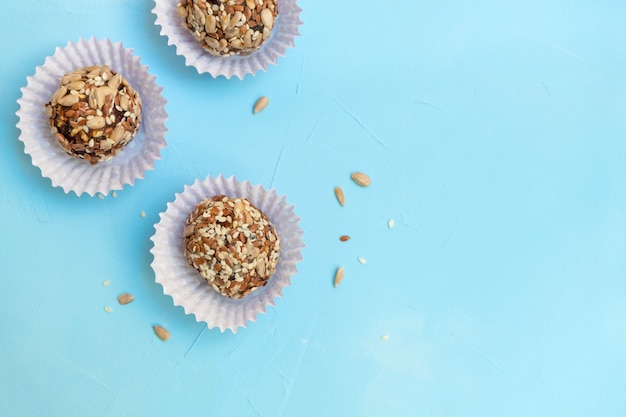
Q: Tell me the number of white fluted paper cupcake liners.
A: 3